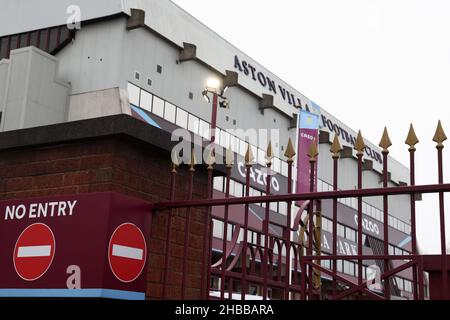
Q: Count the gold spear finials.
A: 13